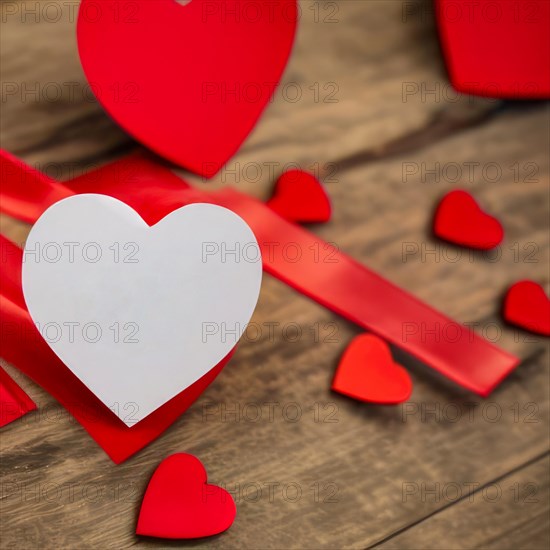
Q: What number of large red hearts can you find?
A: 2